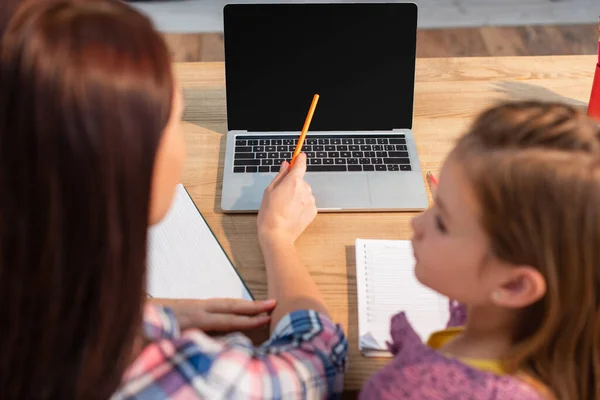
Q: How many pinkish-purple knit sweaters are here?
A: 1